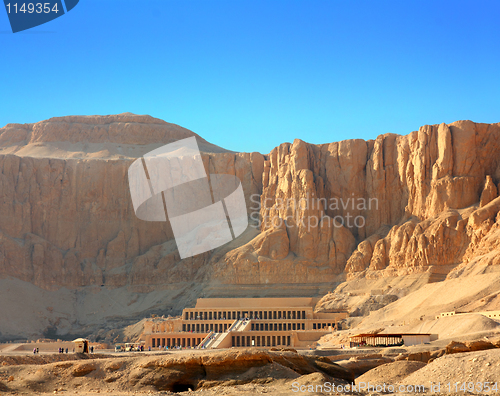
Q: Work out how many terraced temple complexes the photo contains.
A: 1